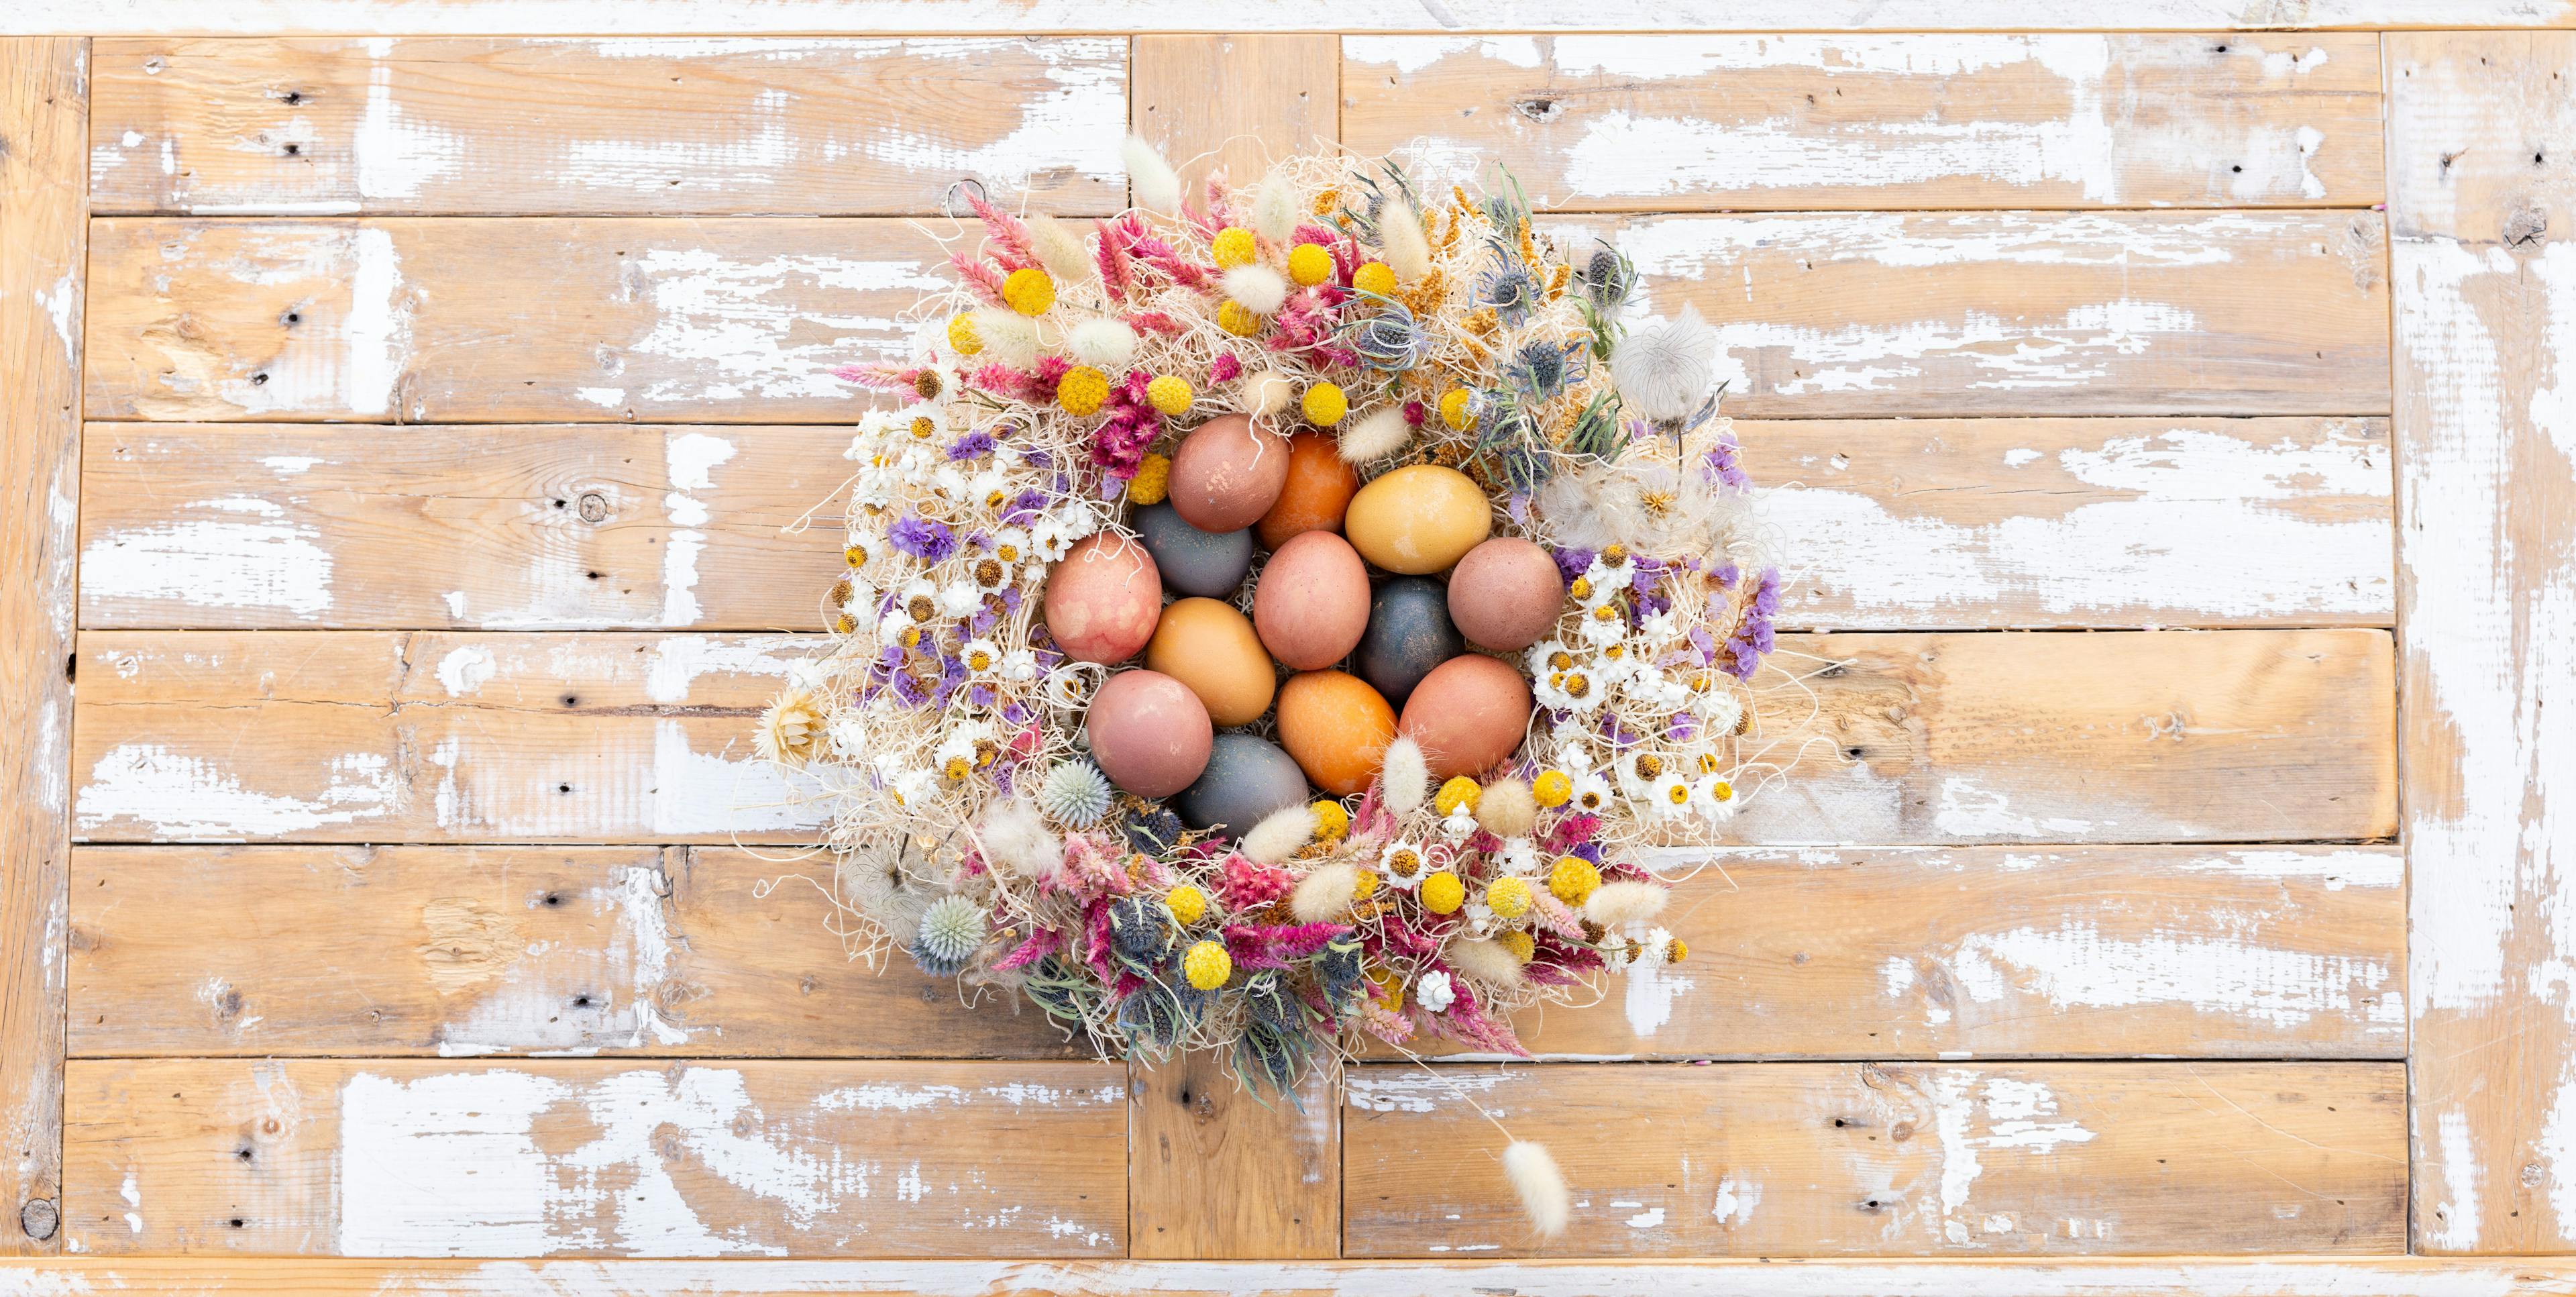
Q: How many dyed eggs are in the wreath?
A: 13